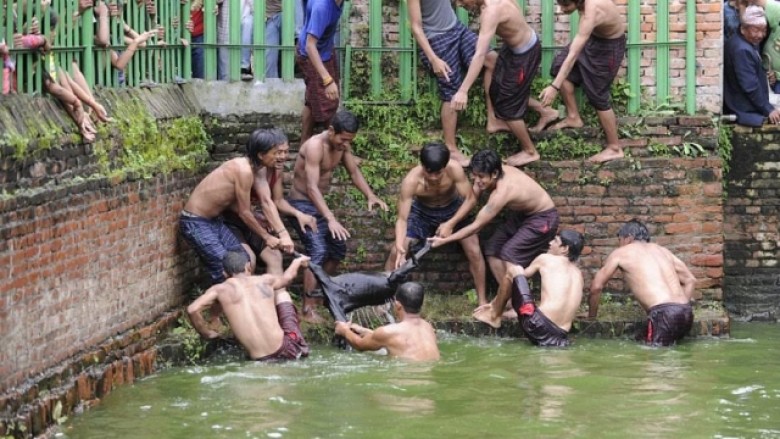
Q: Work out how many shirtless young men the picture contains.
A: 10